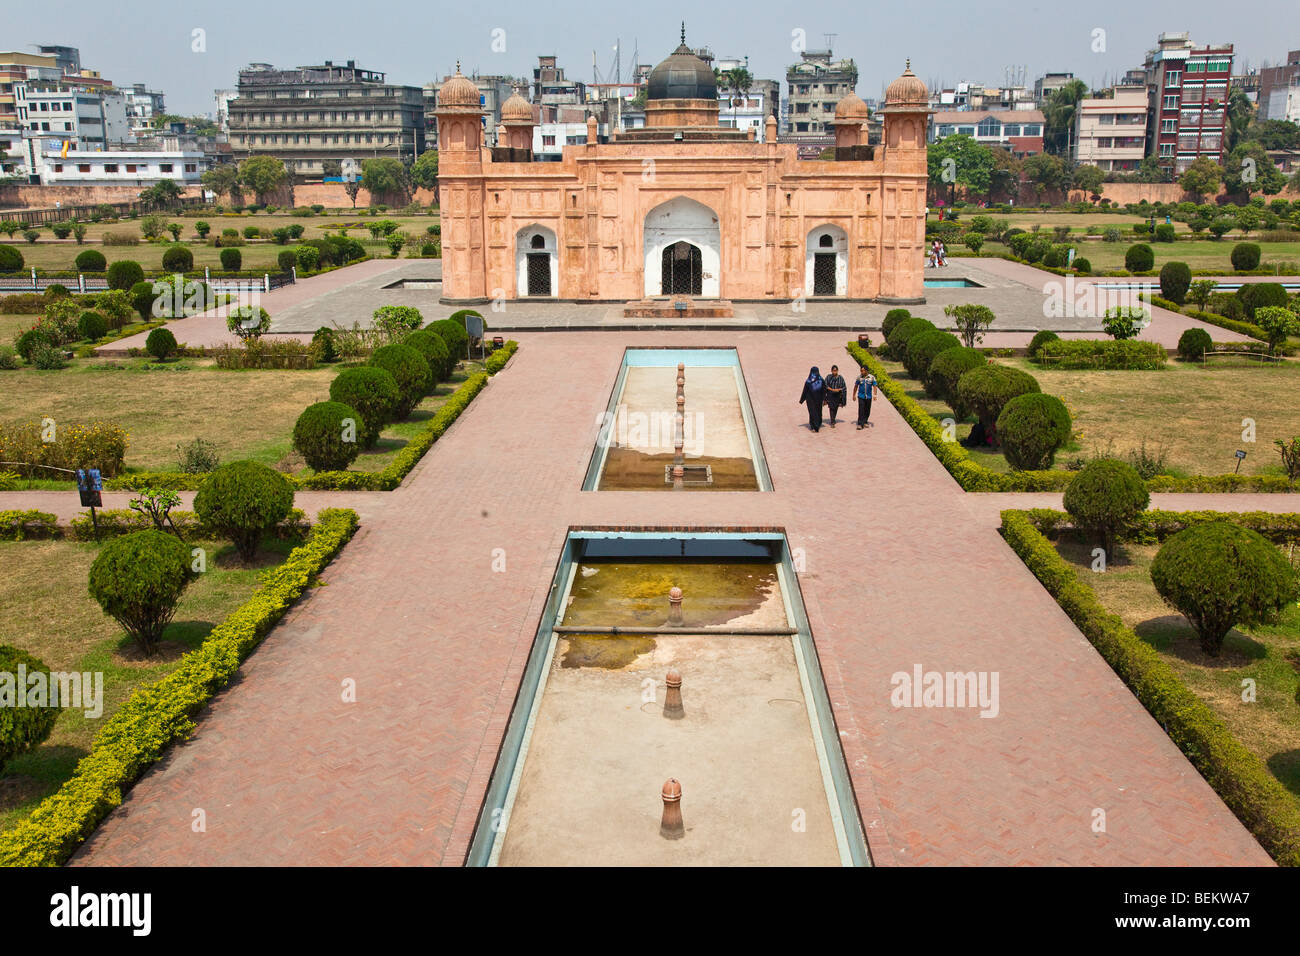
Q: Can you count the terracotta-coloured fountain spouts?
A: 9